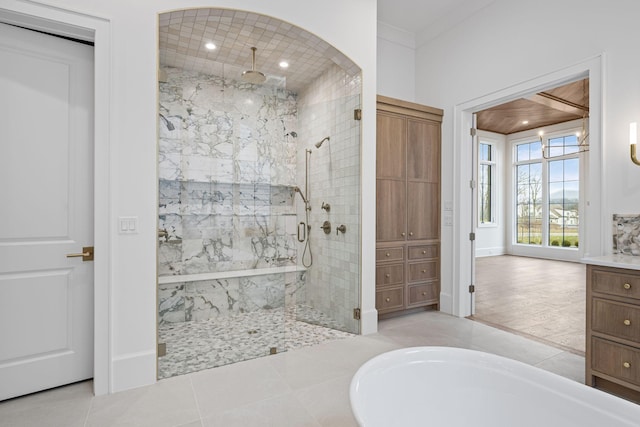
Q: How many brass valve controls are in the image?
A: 3